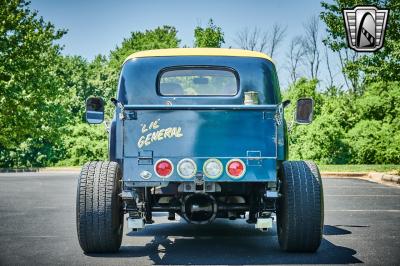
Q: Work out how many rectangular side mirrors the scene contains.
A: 2